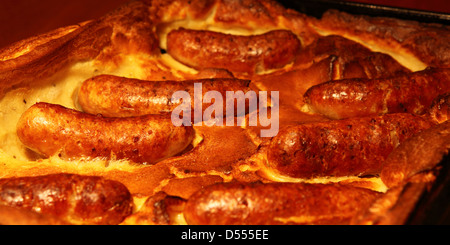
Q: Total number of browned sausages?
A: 7